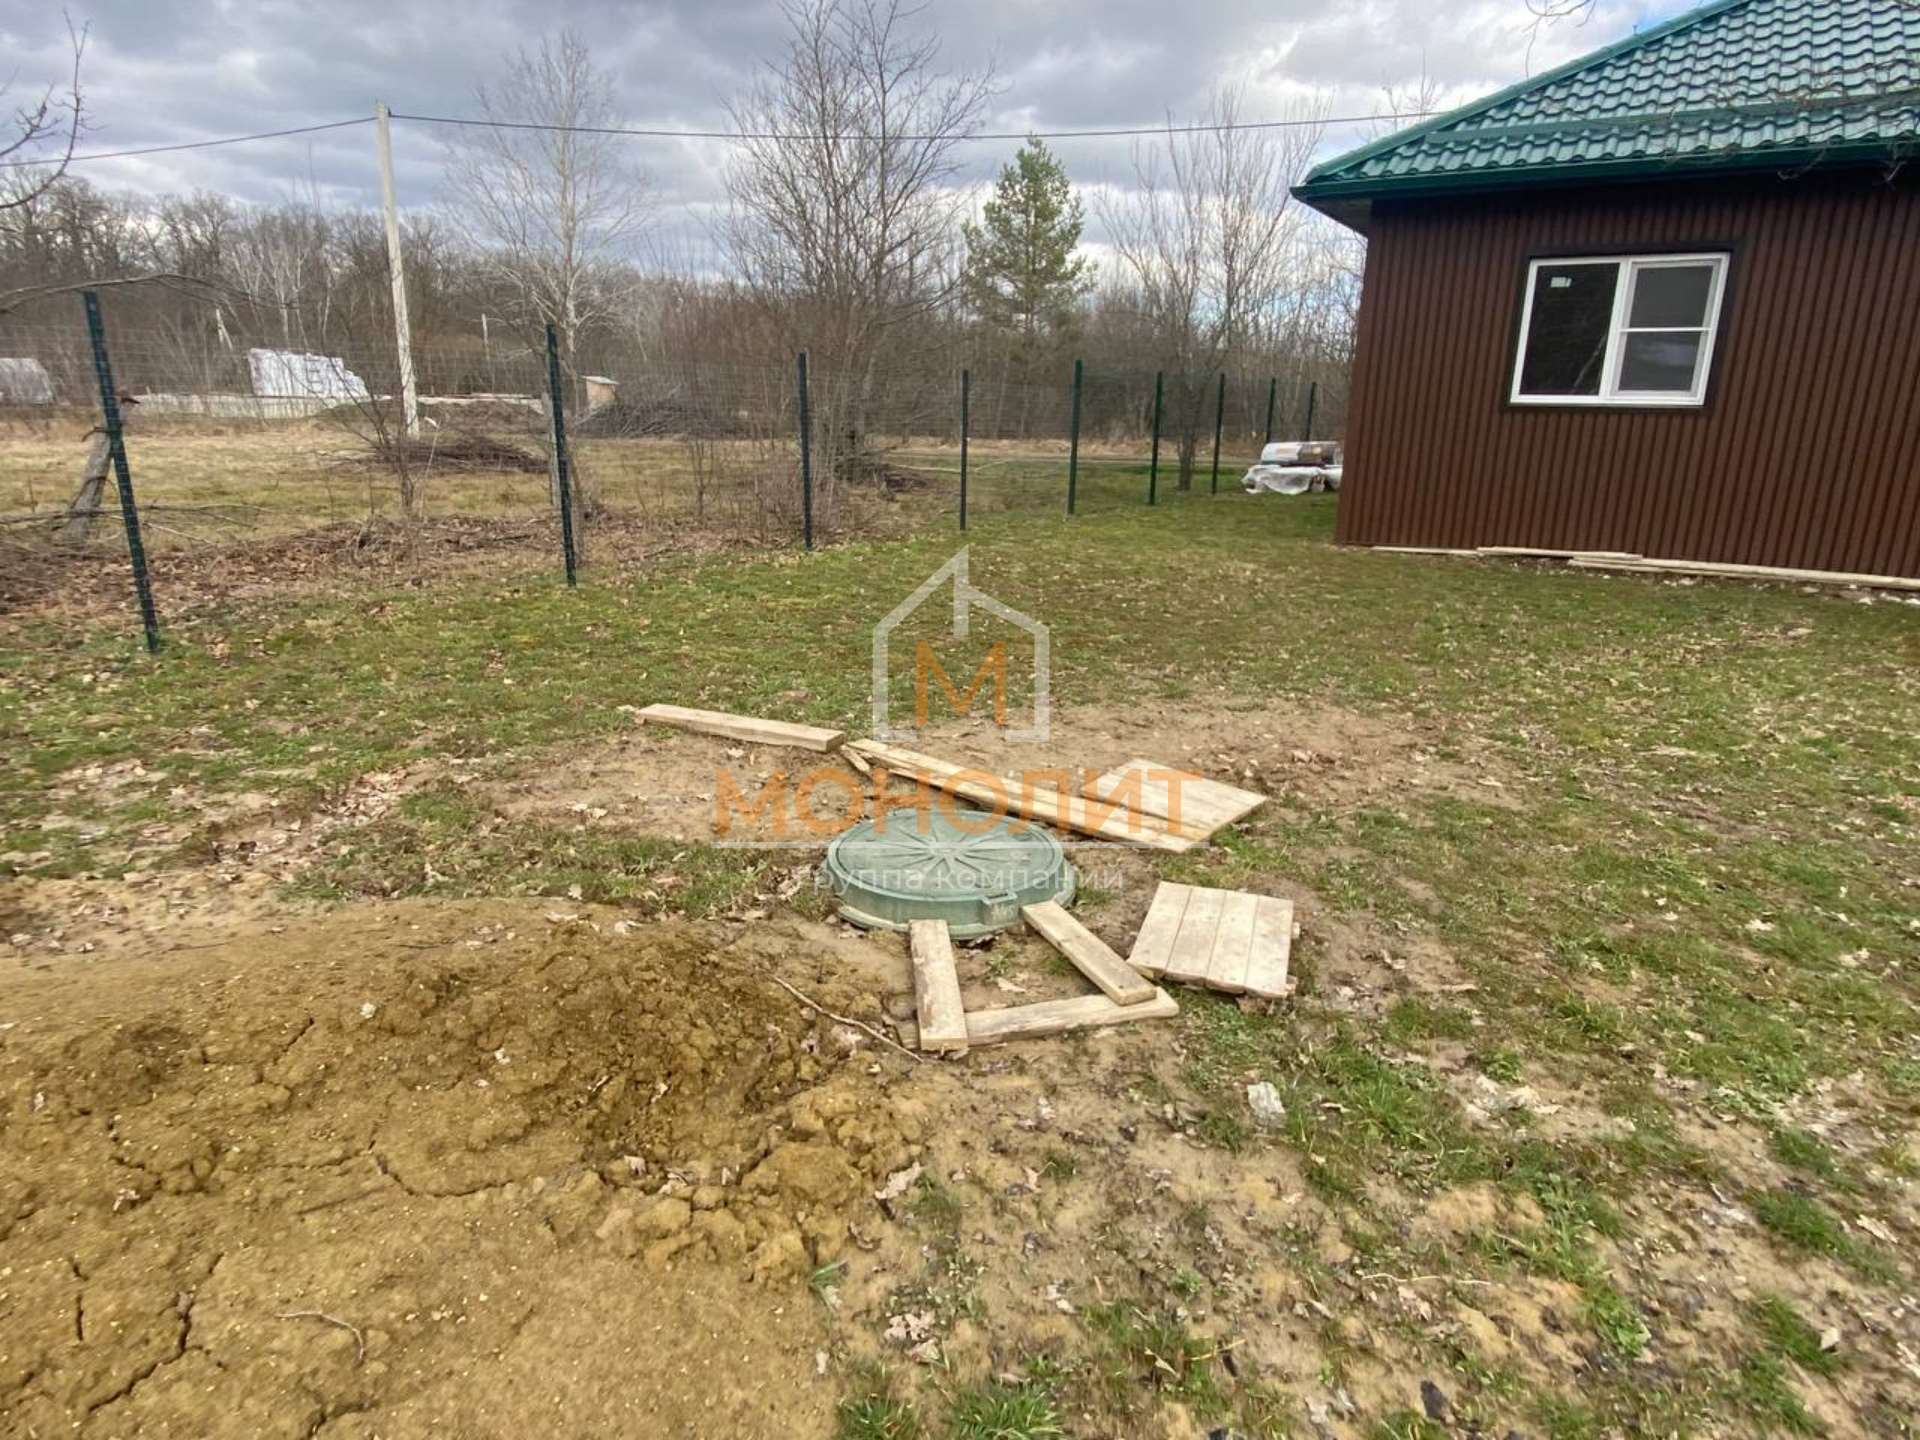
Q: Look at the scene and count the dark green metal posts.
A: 9